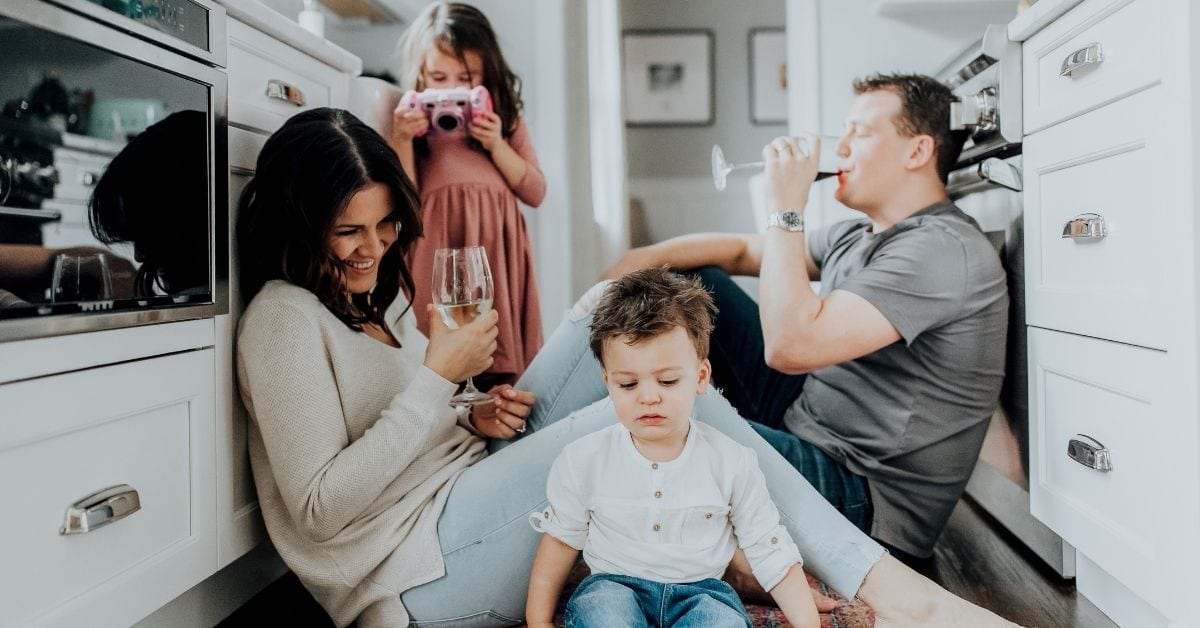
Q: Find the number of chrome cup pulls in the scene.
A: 5